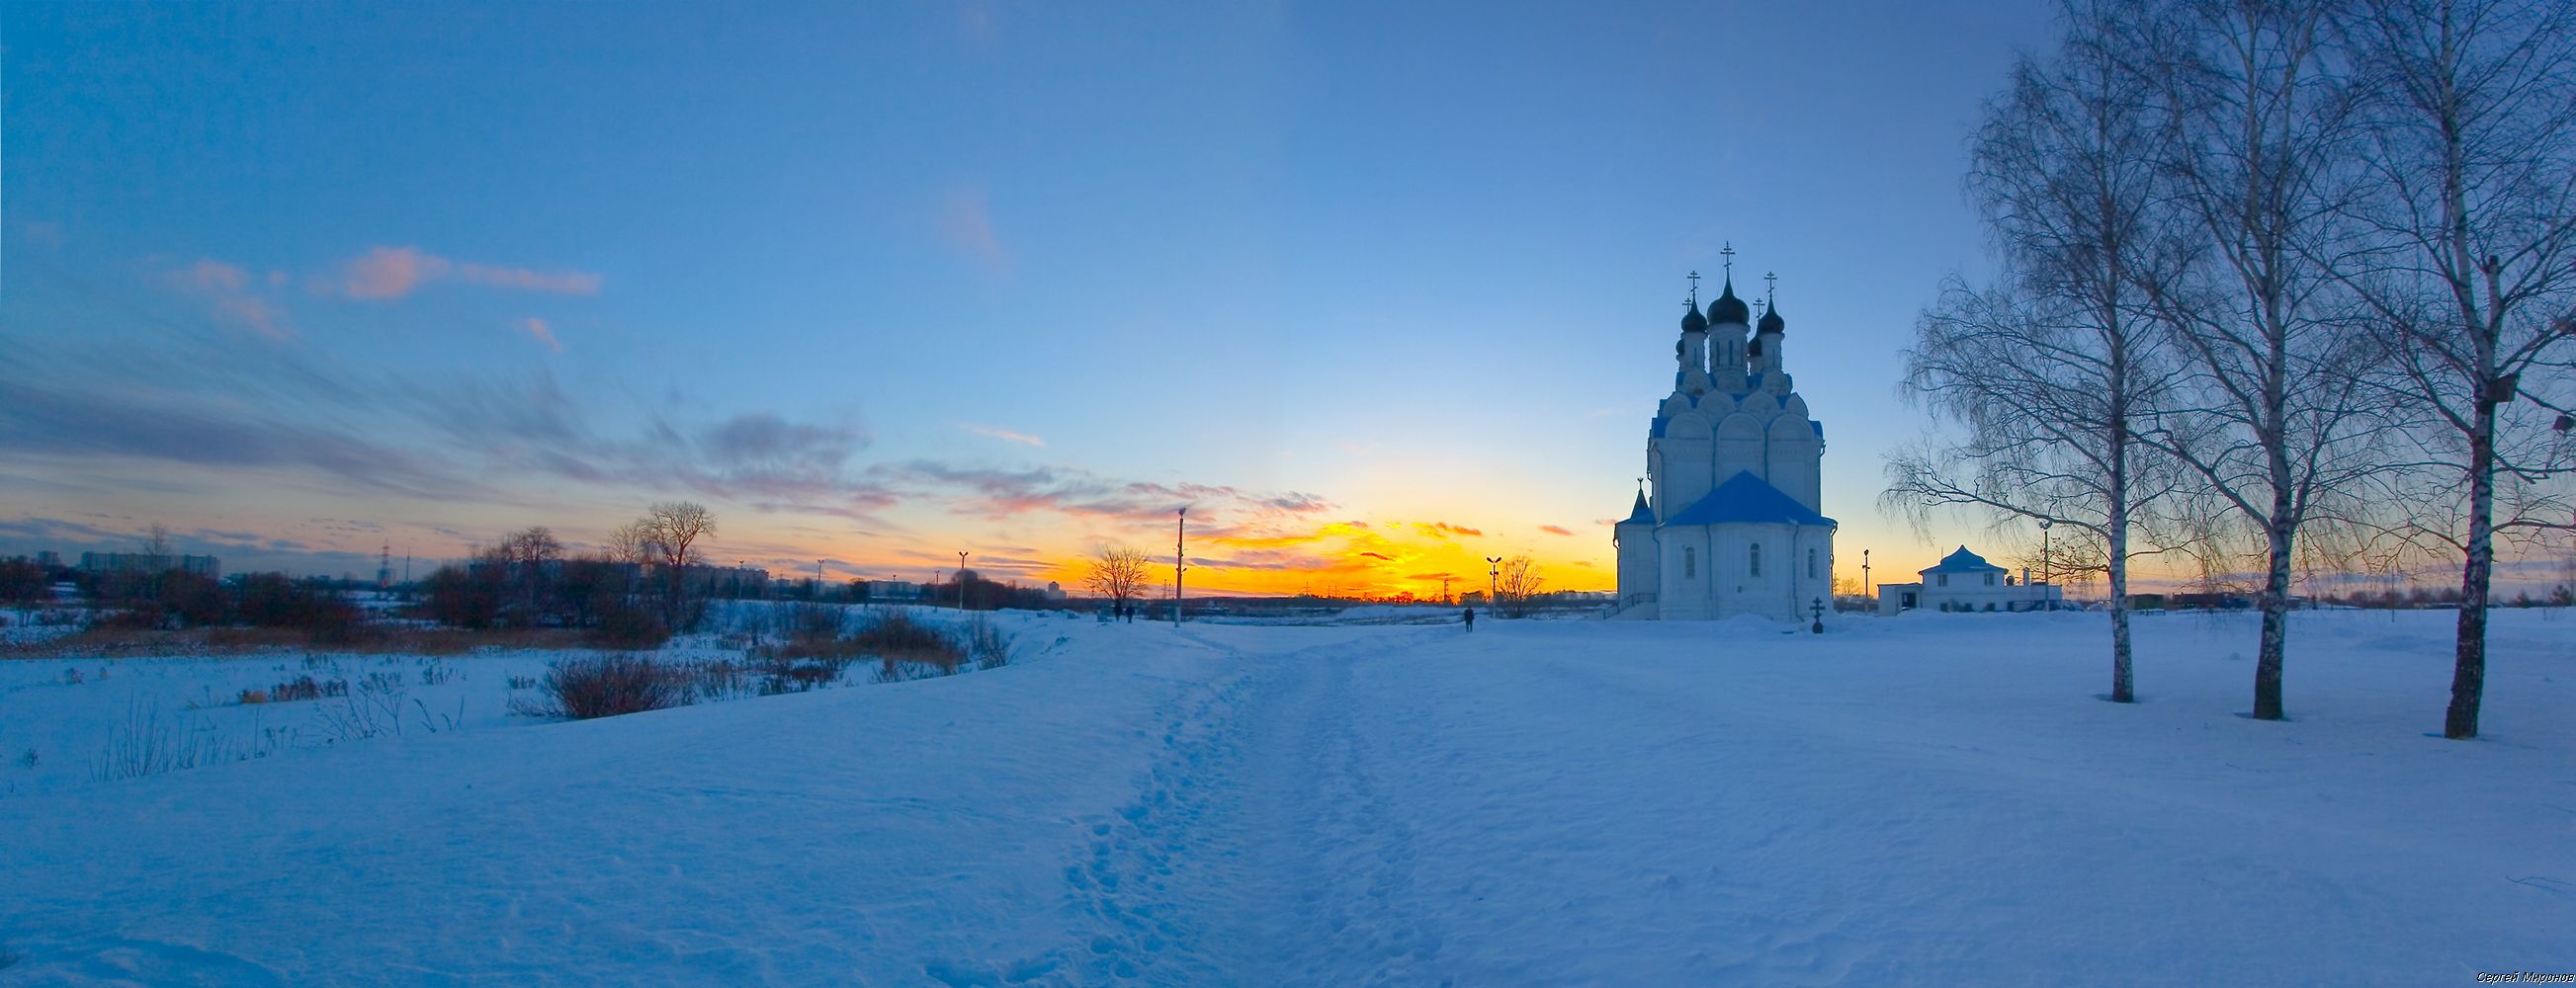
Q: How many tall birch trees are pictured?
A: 3